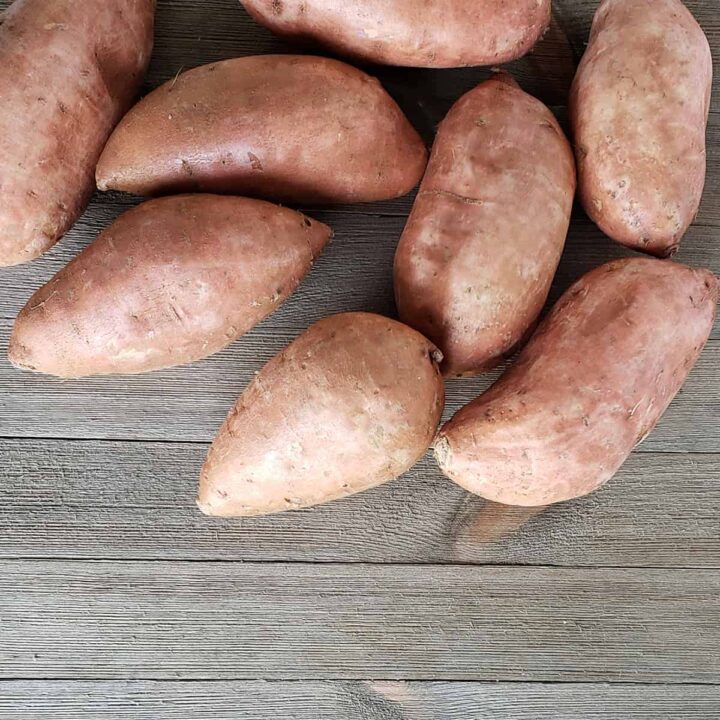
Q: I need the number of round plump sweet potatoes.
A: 8